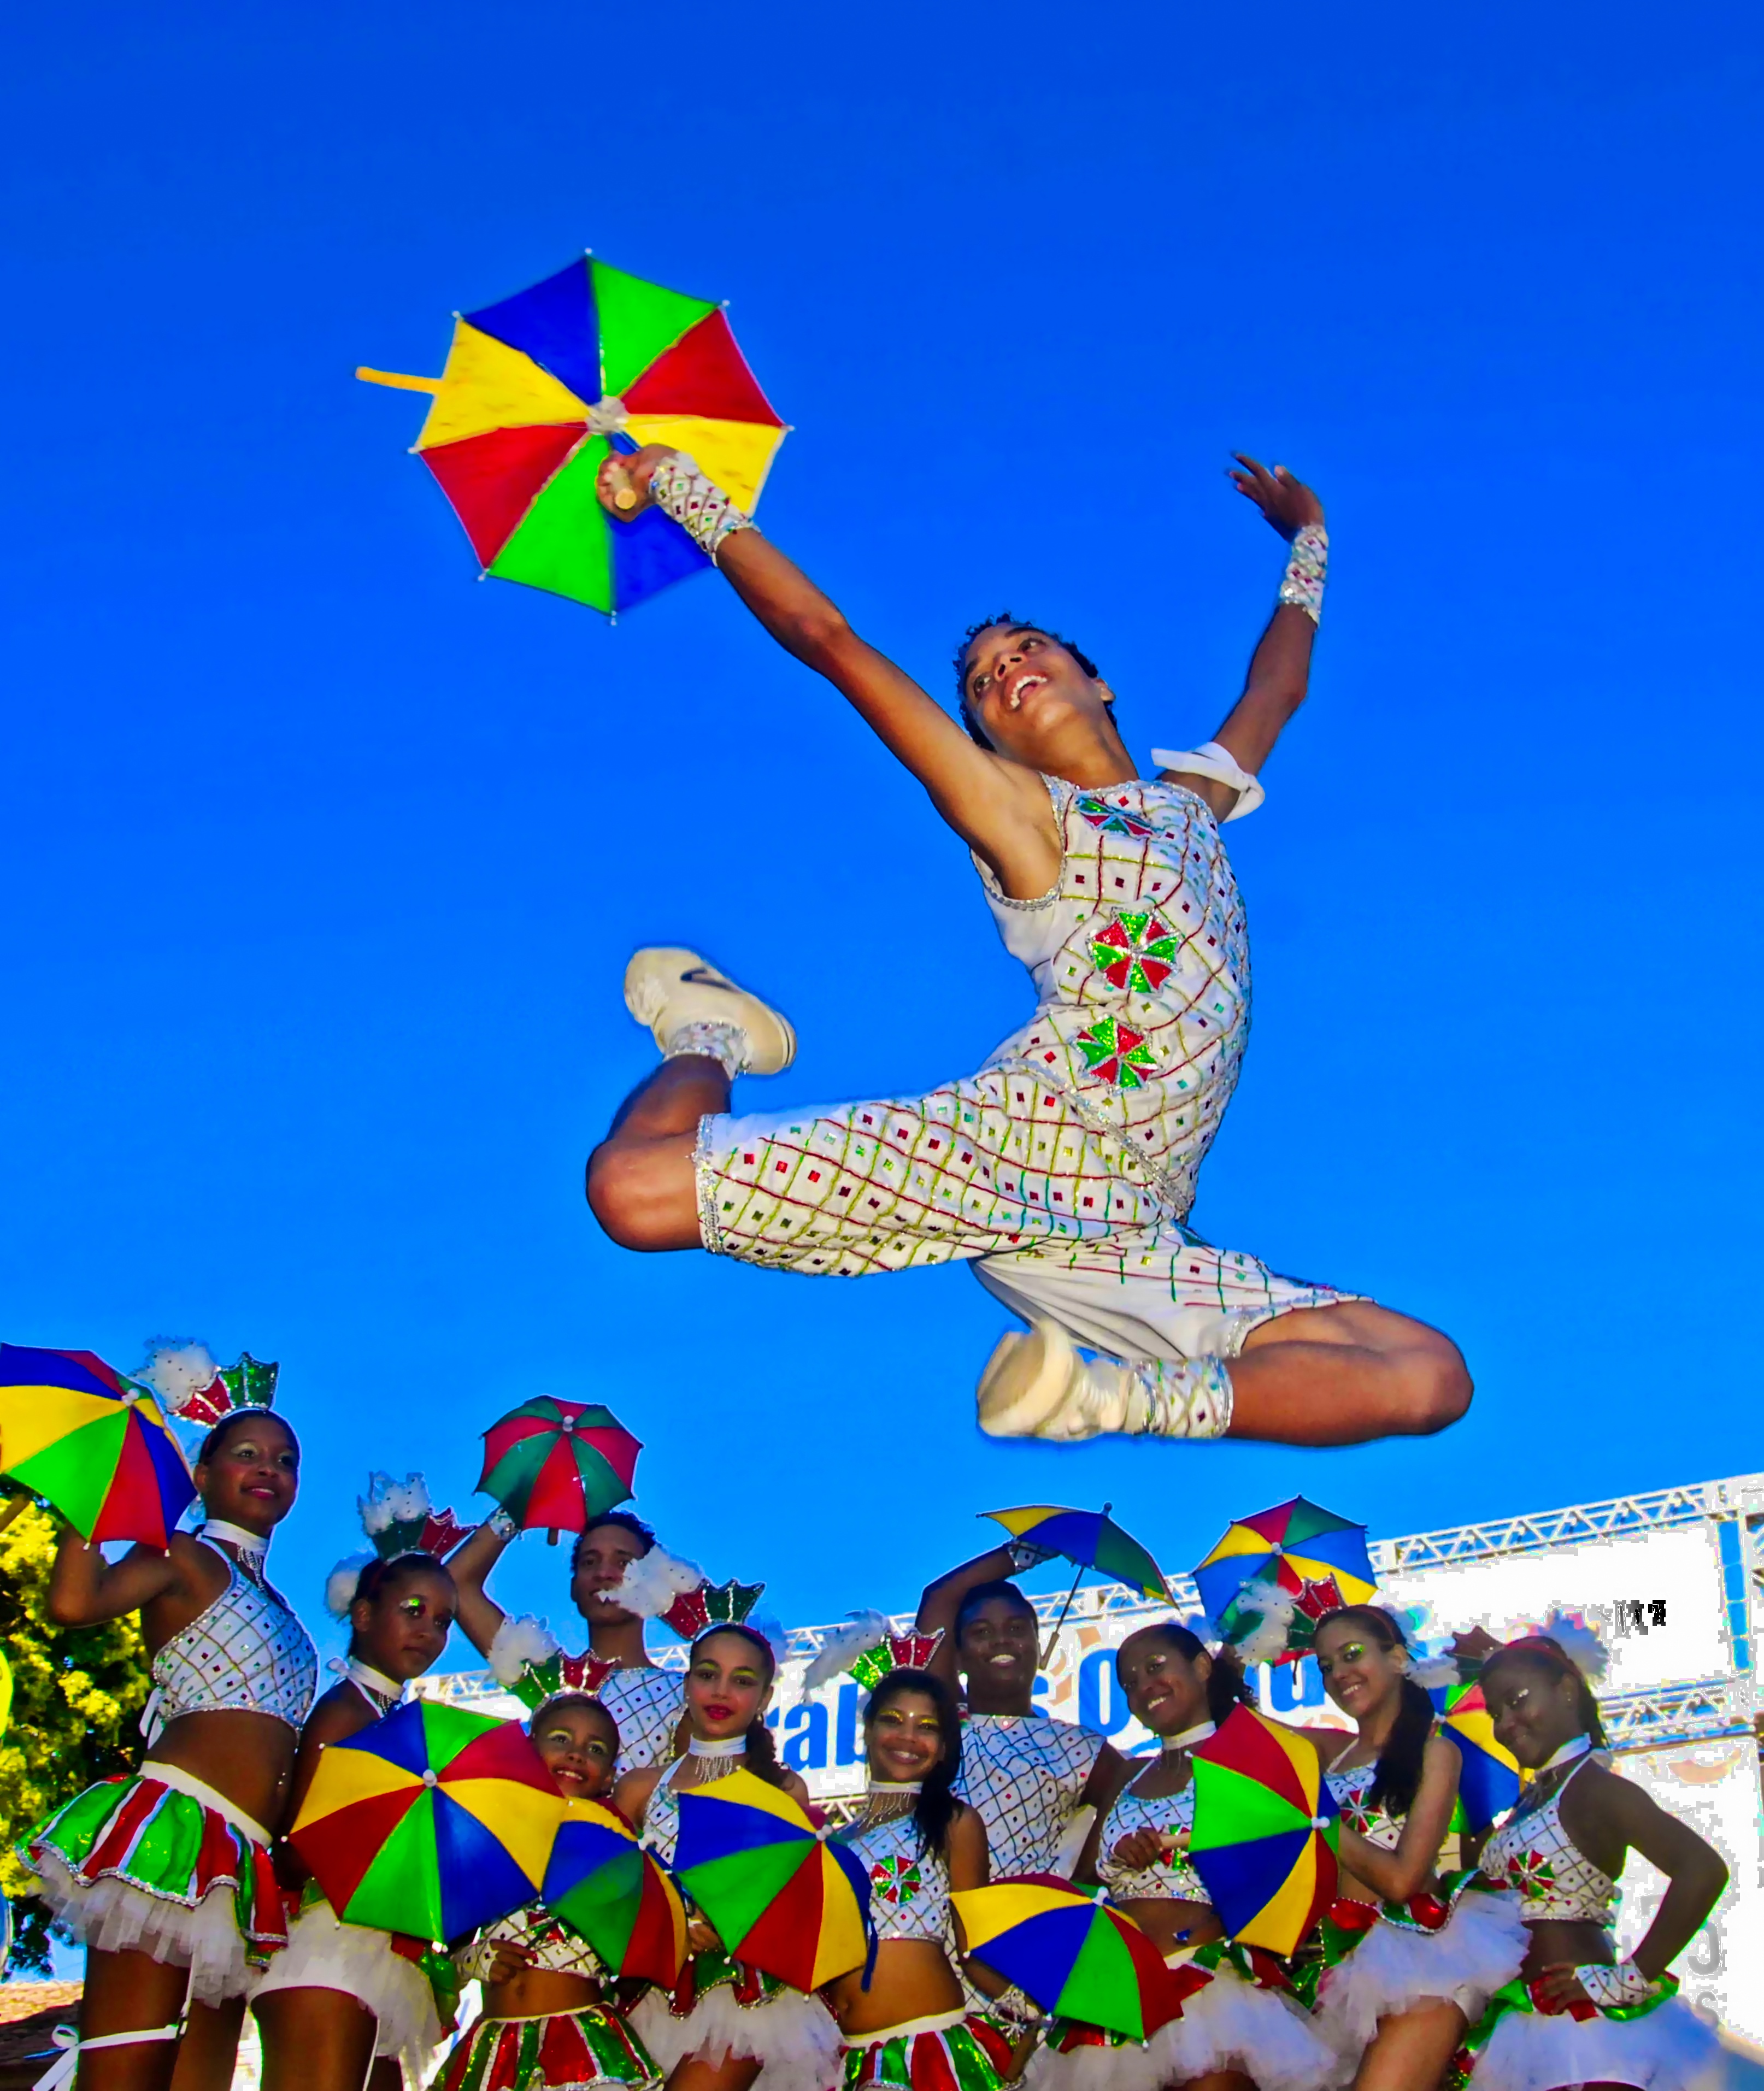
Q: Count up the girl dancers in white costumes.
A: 8